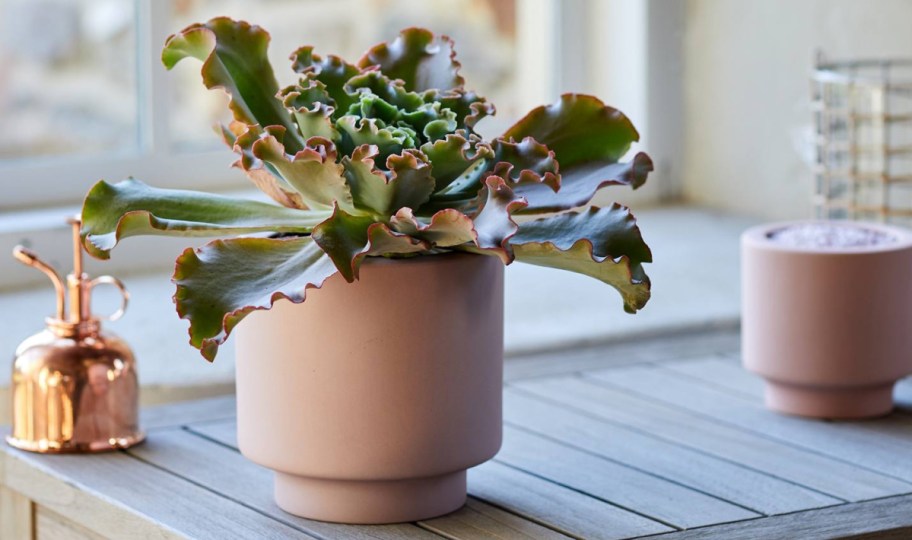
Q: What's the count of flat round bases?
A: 3